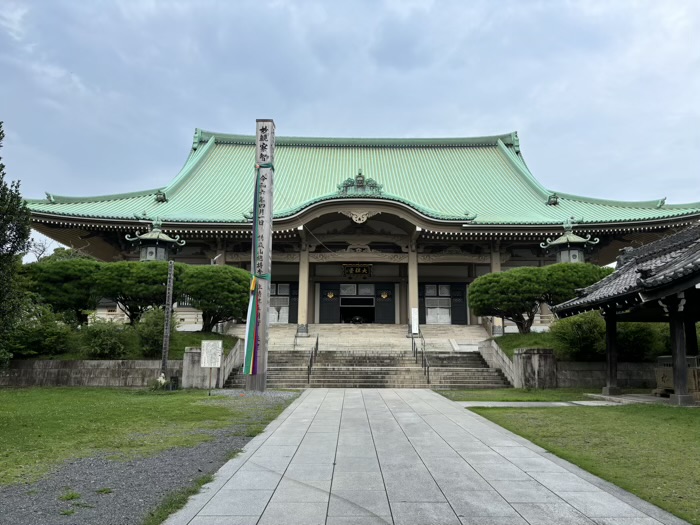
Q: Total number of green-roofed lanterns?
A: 2